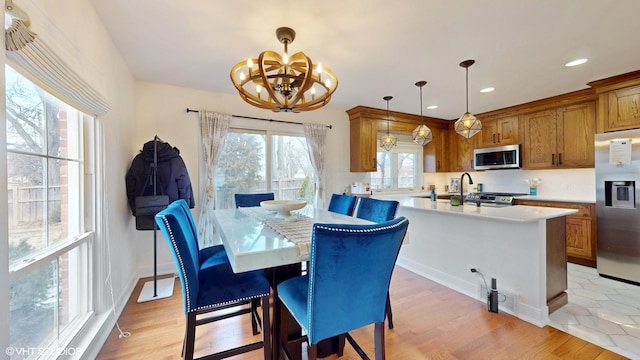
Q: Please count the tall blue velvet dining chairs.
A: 6